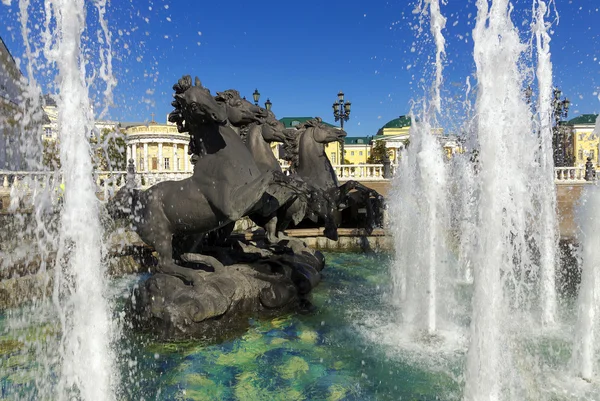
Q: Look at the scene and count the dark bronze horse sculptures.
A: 4